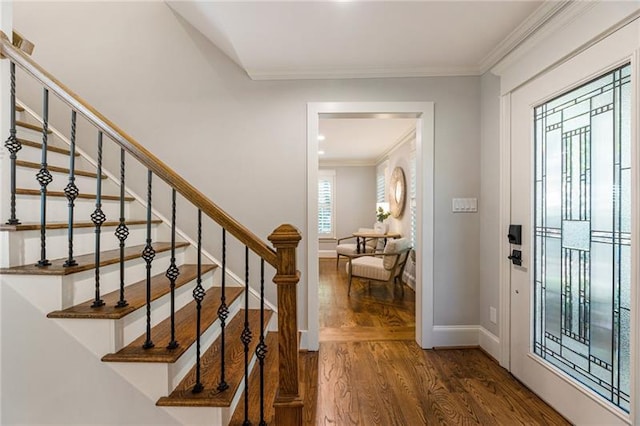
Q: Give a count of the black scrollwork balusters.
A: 11